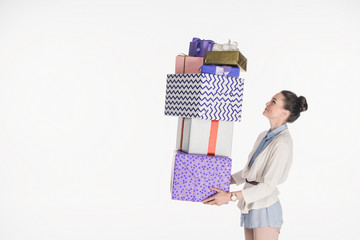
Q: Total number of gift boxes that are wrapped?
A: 7